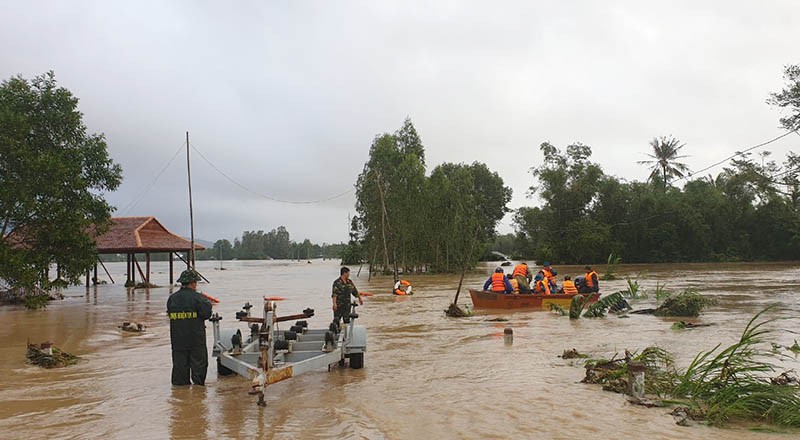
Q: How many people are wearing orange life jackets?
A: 7